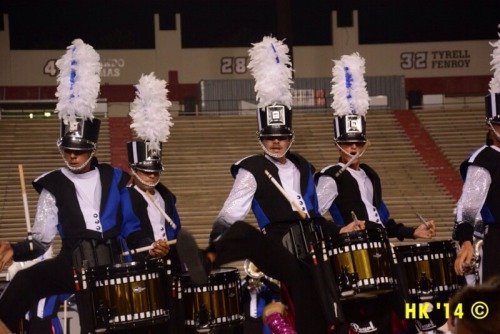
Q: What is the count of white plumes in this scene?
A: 5